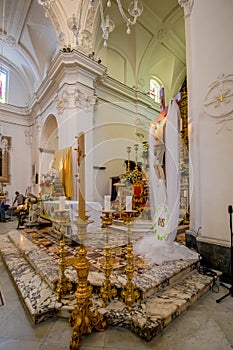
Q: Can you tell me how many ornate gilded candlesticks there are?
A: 4